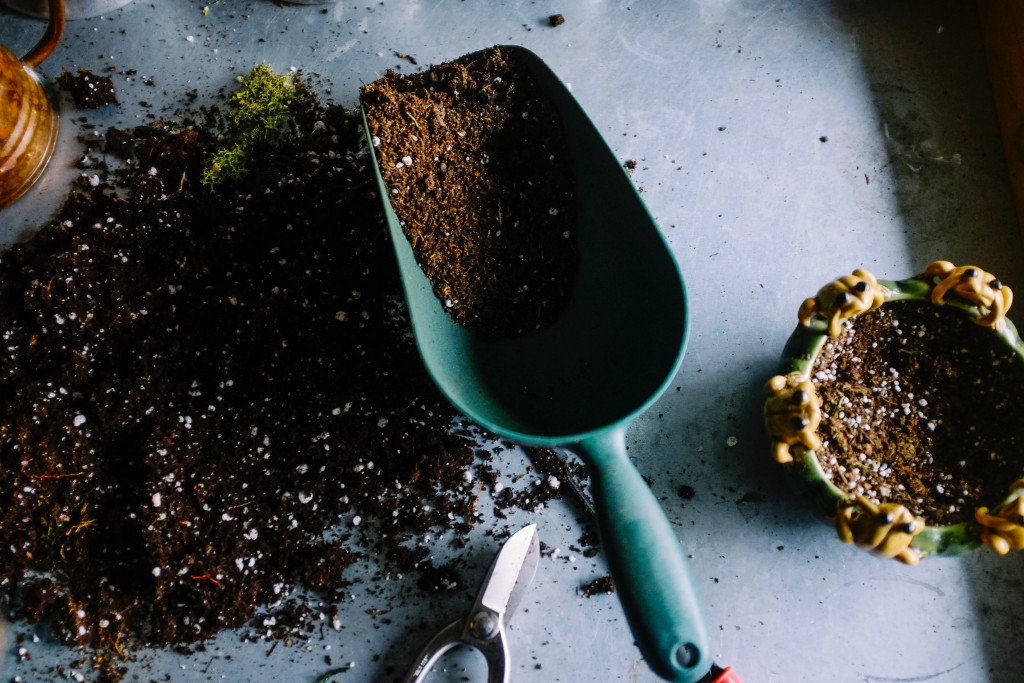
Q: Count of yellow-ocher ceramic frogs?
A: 5